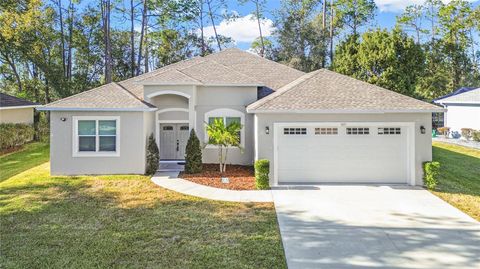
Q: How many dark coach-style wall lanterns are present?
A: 2